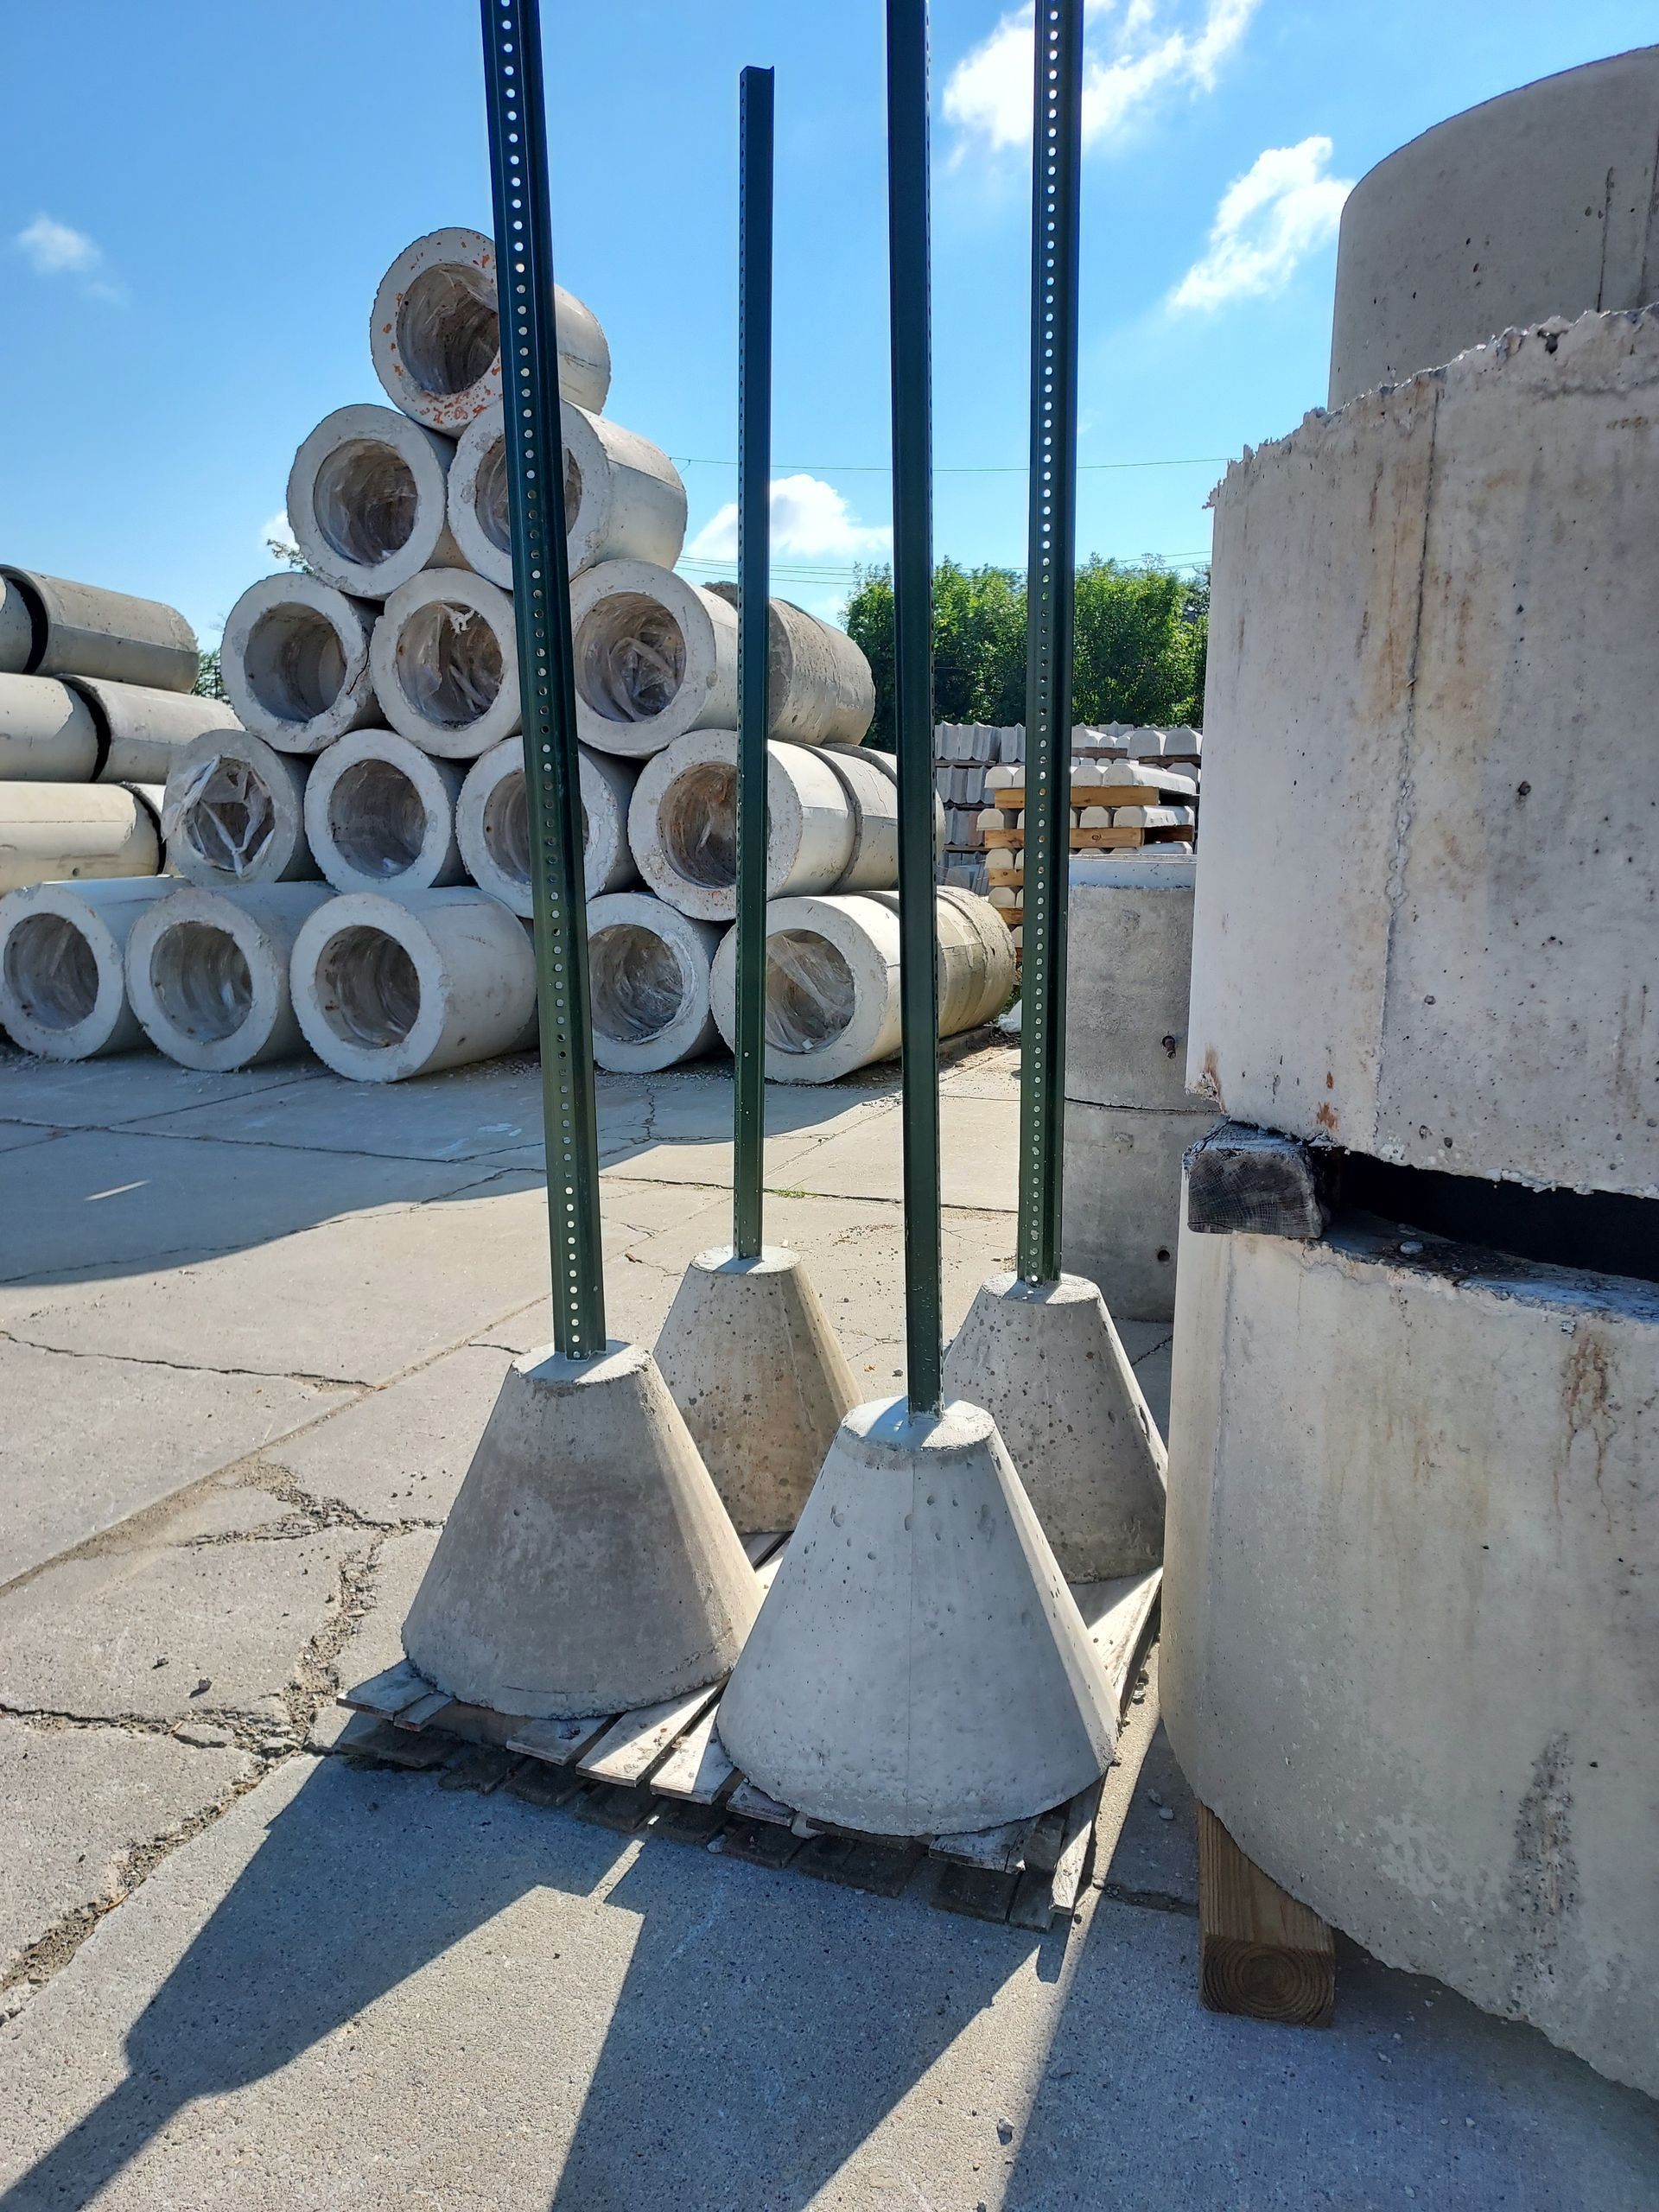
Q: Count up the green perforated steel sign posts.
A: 4